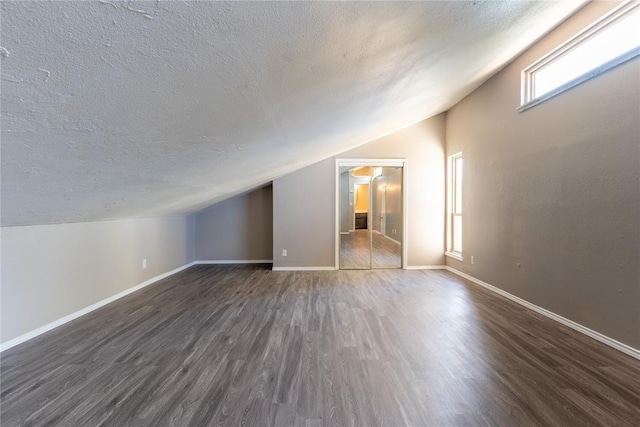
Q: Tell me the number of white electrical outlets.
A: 3